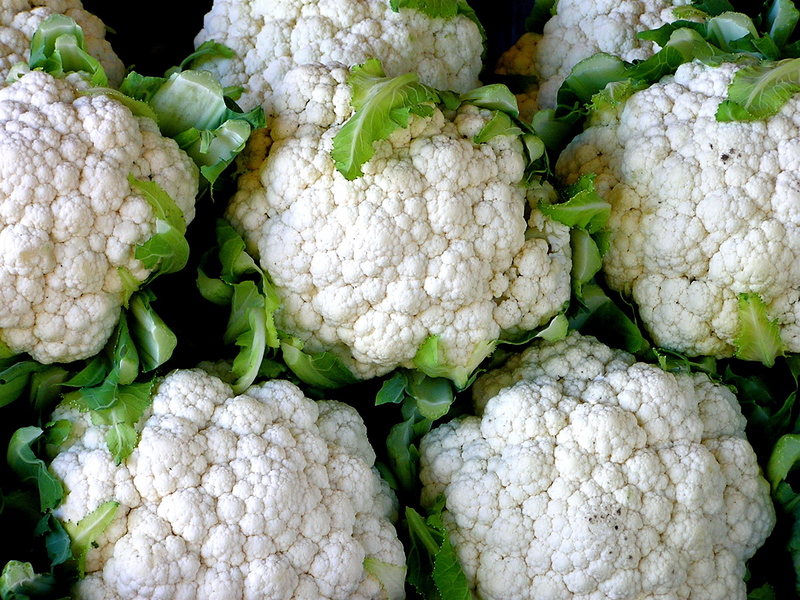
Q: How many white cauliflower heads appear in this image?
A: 8